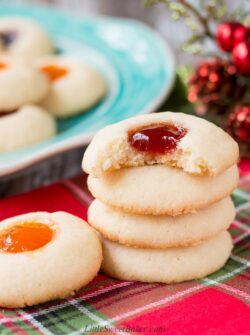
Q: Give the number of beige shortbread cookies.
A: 9